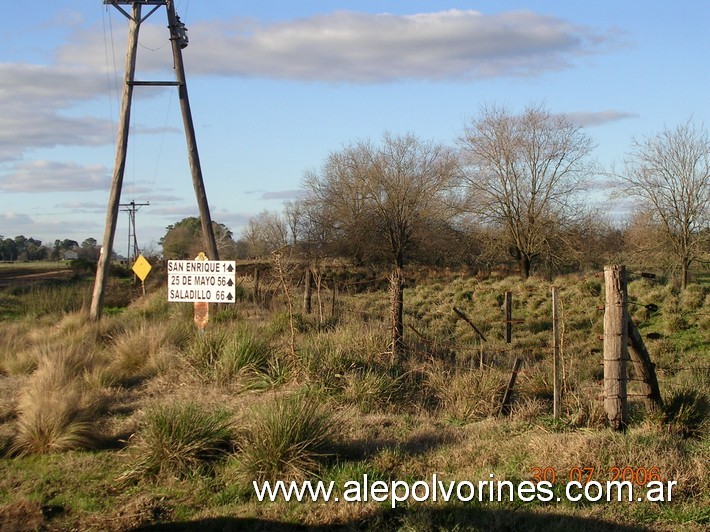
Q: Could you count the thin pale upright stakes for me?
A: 1